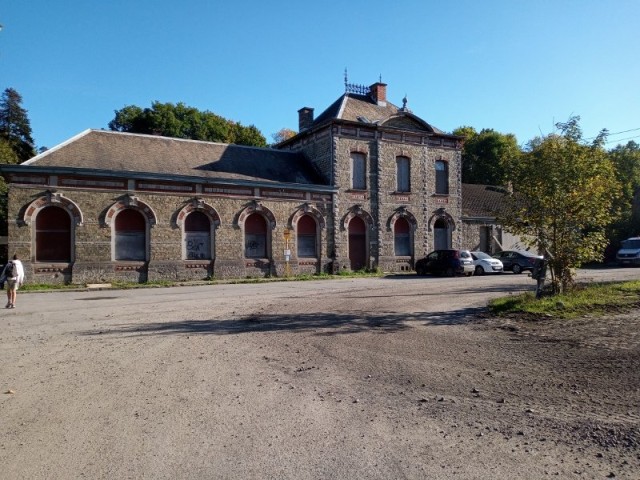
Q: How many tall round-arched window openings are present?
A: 8